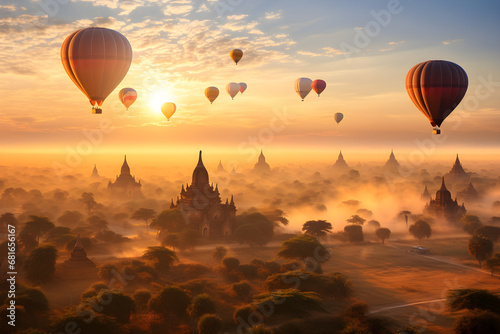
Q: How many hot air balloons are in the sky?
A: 11